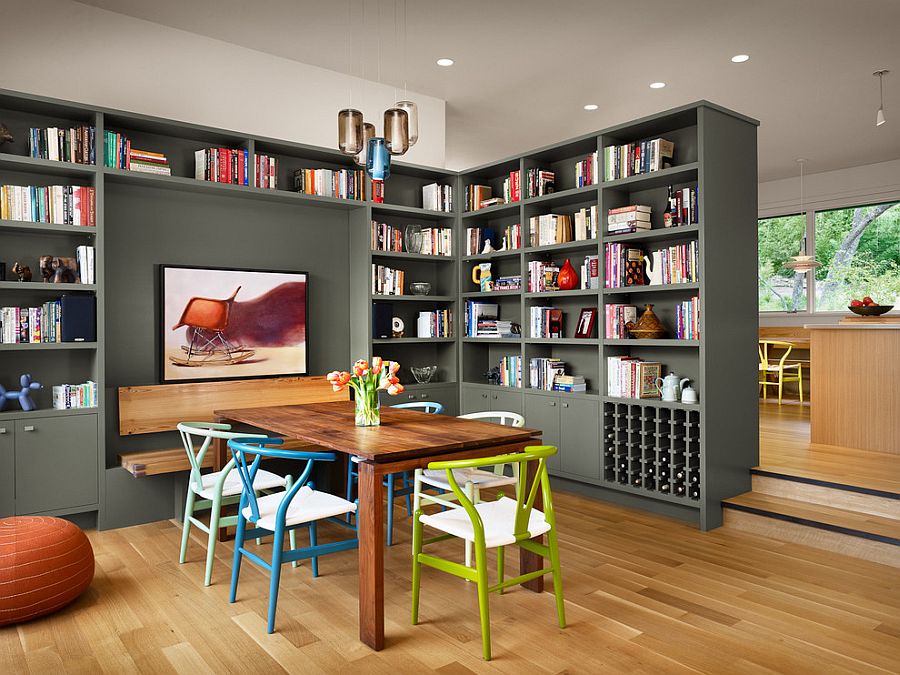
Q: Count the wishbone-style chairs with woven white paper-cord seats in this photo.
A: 6